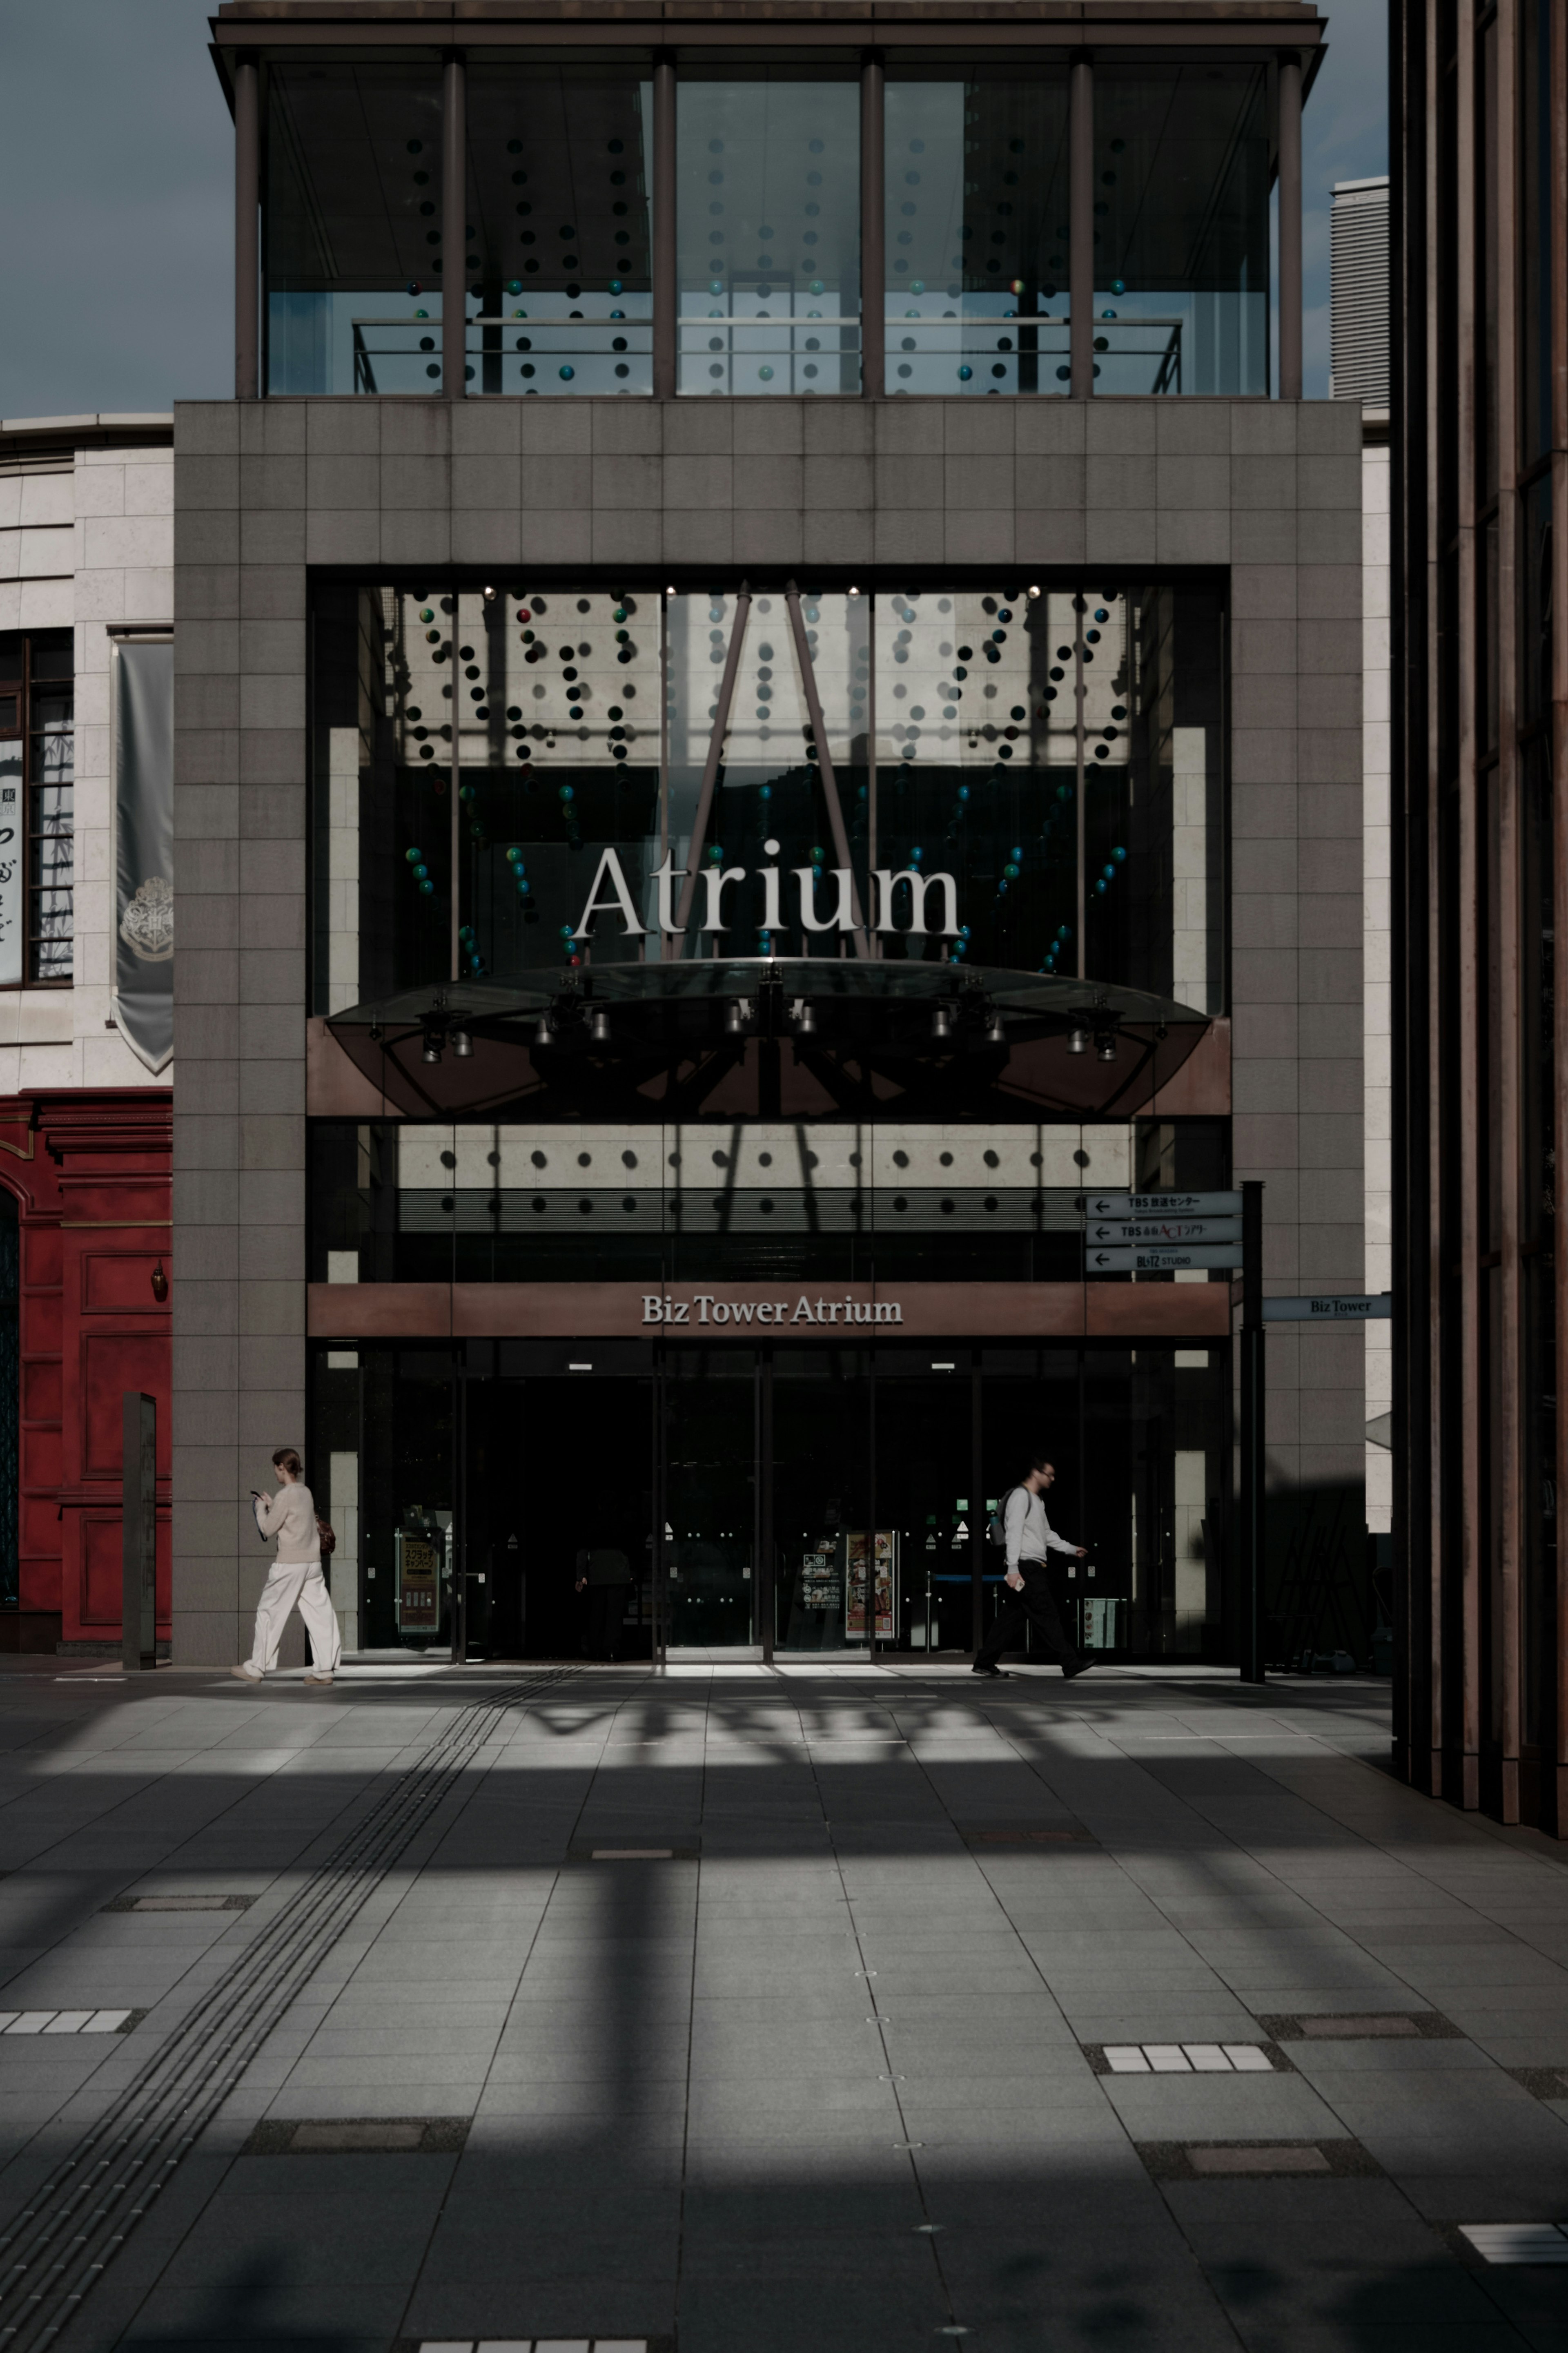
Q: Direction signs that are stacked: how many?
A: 3